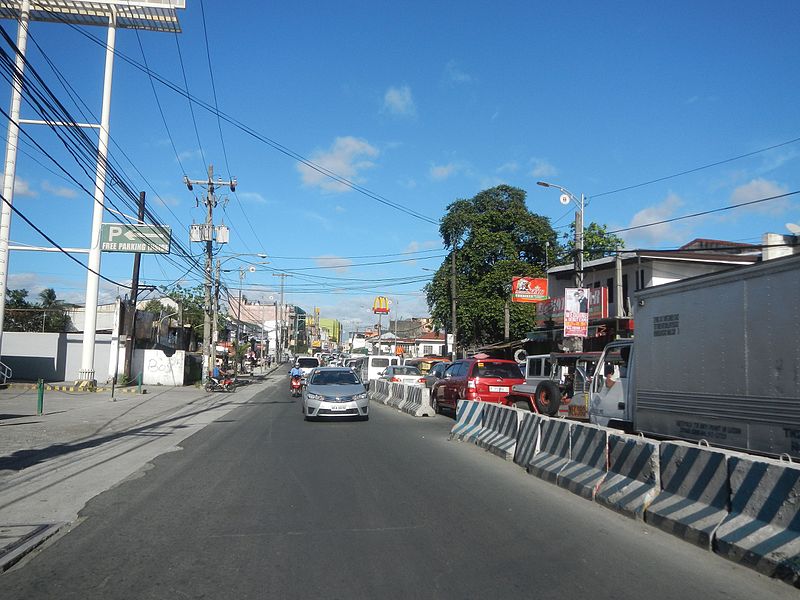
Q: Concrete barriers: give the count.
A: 13